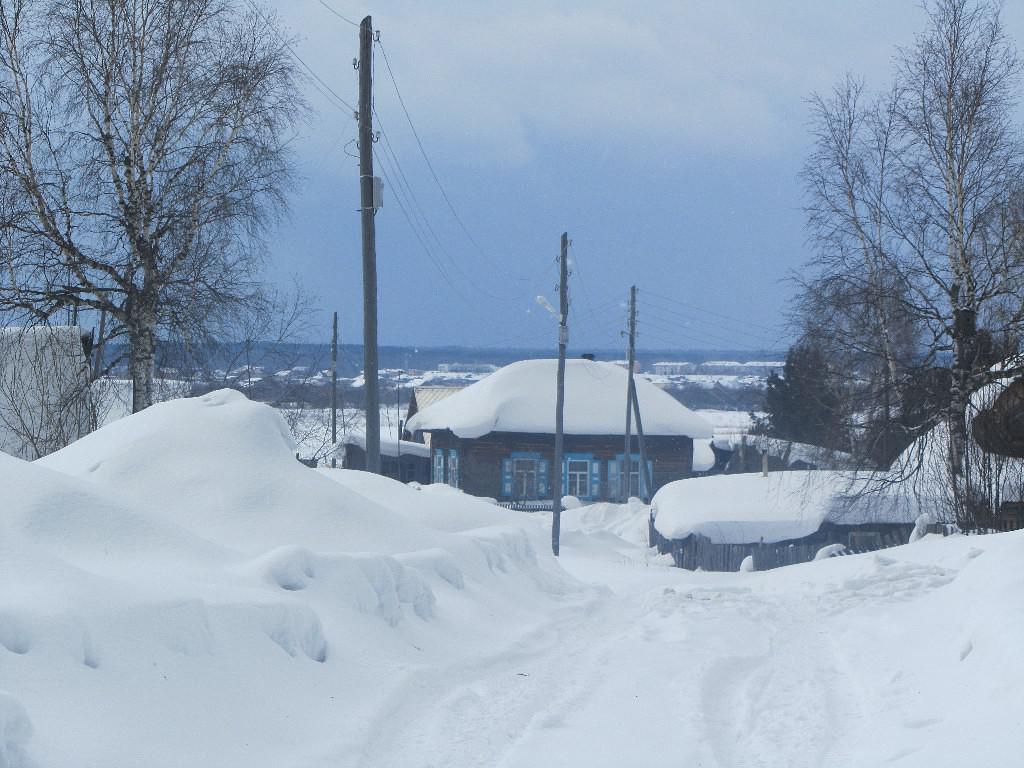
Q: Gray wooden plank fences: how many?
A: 1